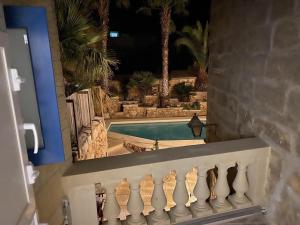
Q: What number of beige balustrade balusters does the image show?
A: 7